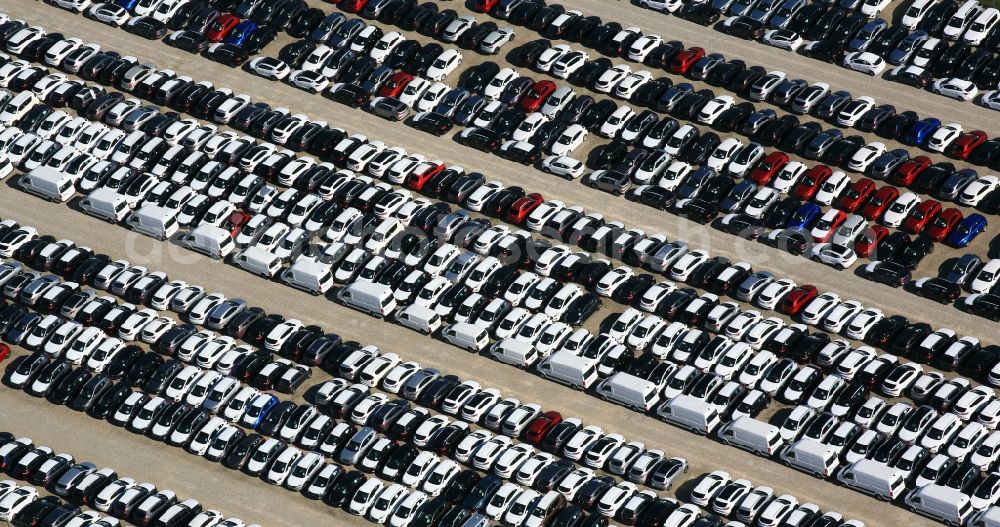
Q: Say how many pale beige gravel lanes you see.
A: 4